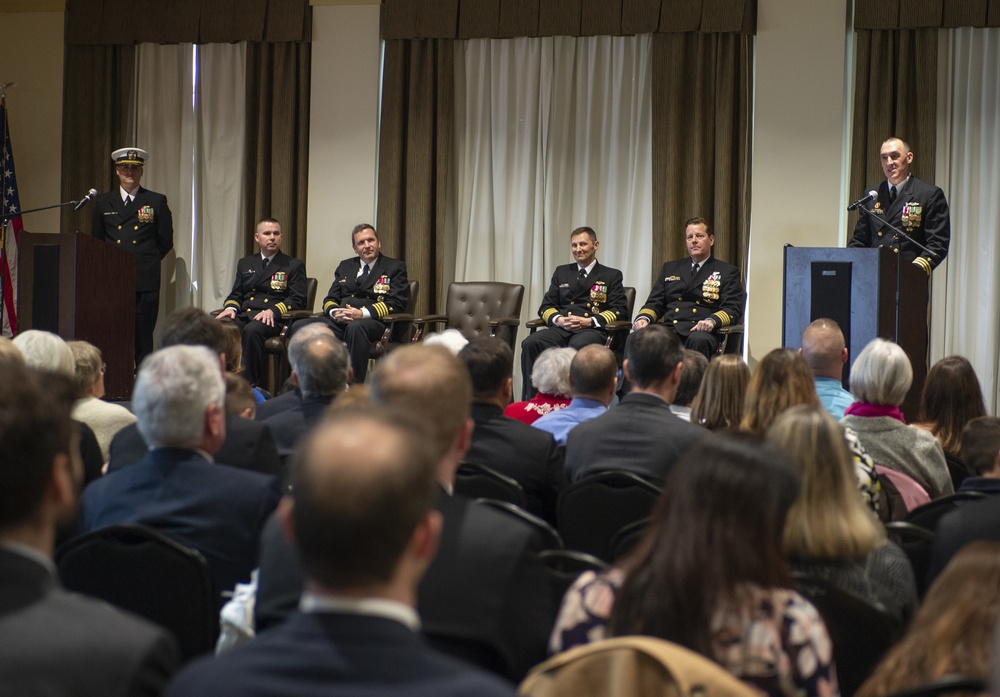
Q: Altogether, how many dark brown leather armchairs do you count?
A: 5